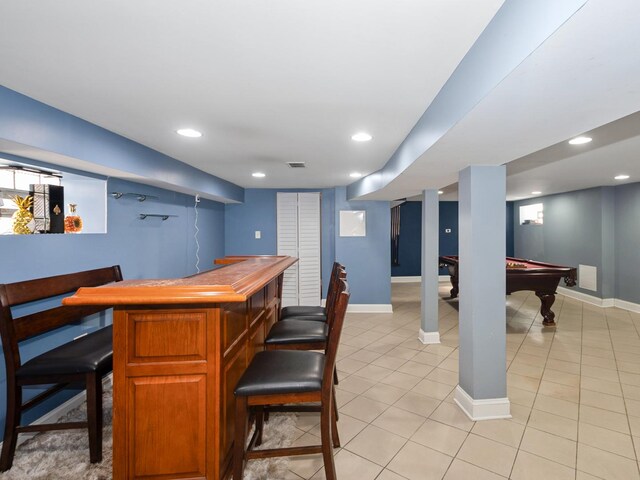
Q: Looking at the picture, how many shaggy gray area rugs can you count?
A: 1